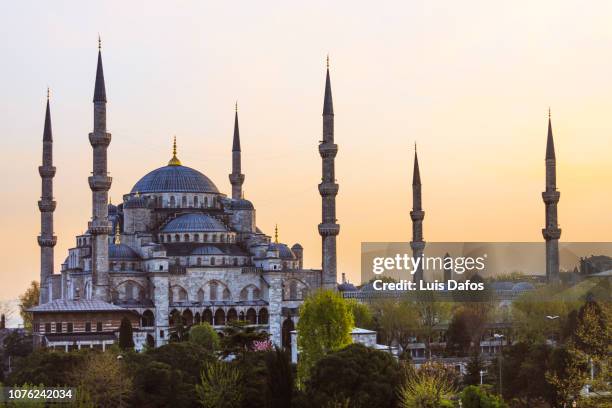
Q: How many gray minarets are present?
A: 6